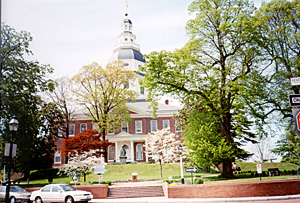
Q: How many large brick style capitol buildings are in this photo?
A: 1